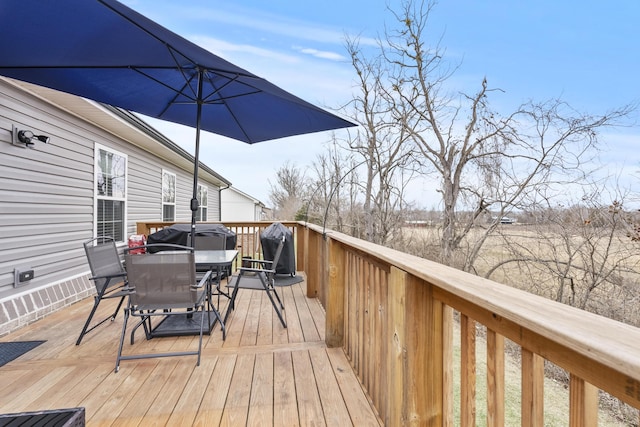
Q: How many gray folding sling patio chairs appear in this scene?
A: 4